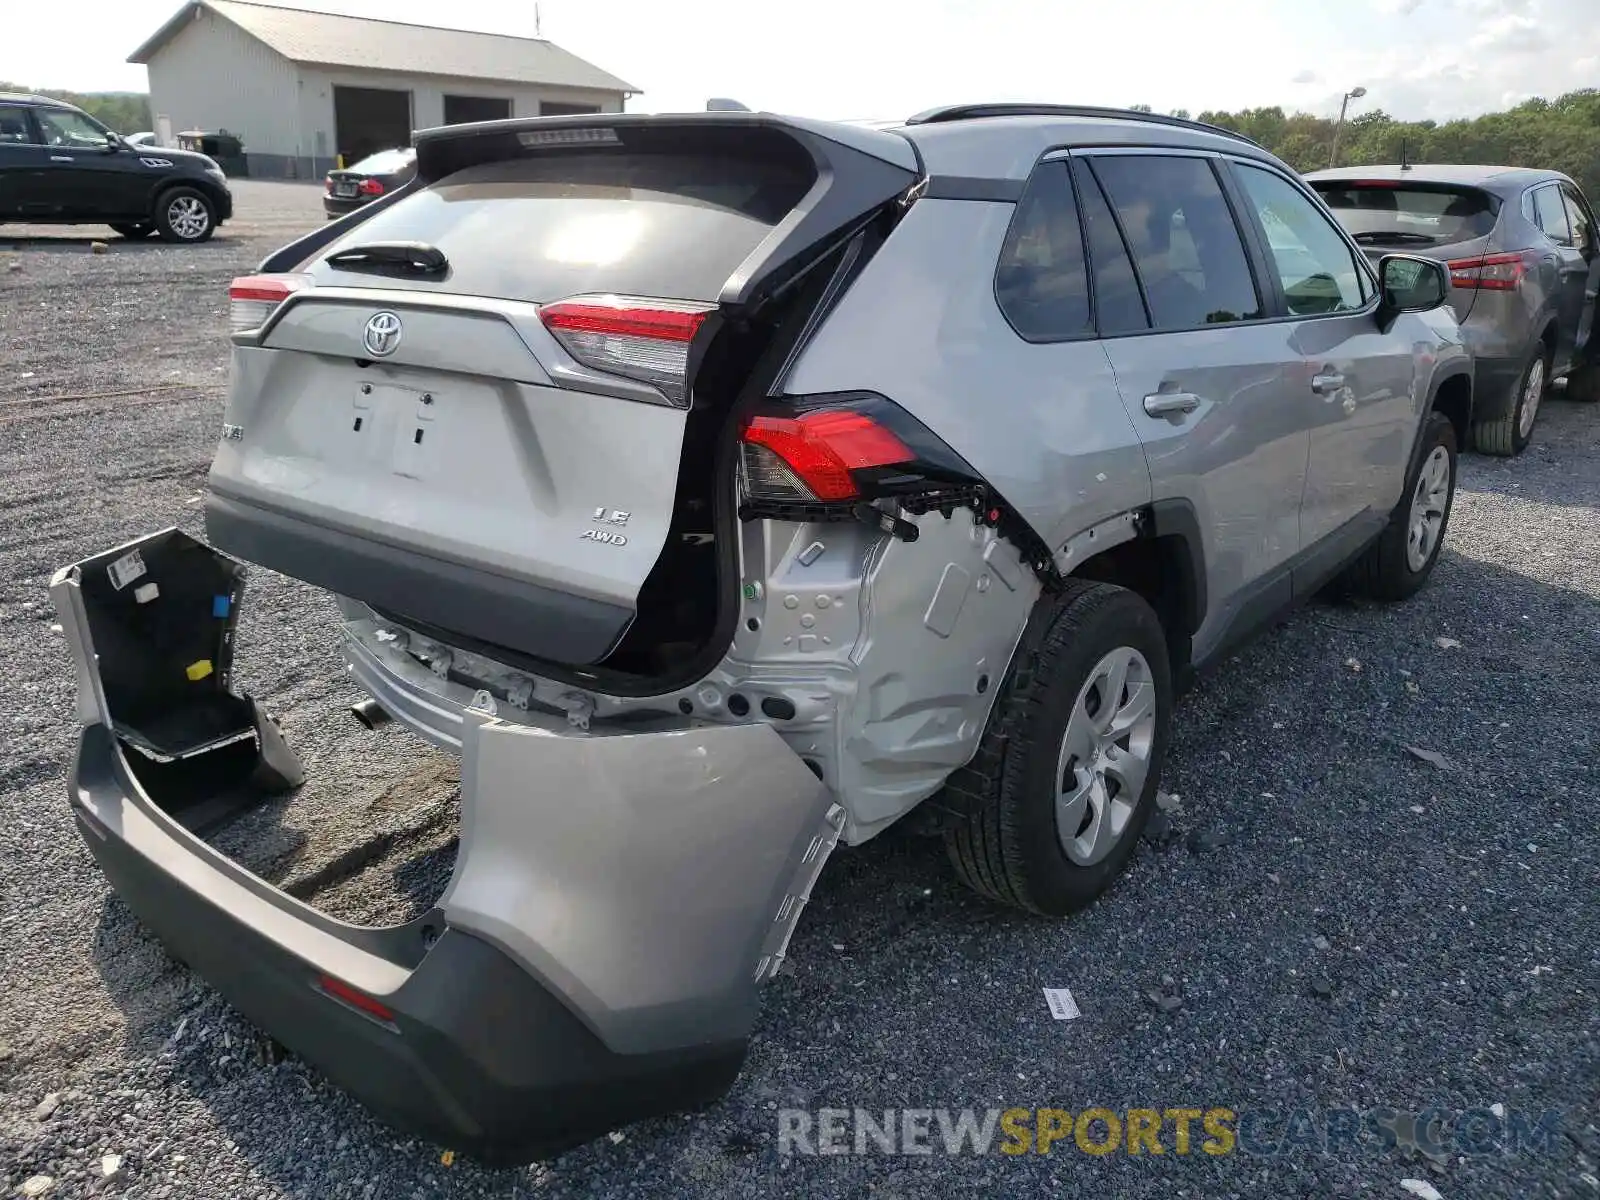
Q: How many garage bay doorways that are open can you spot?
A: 3